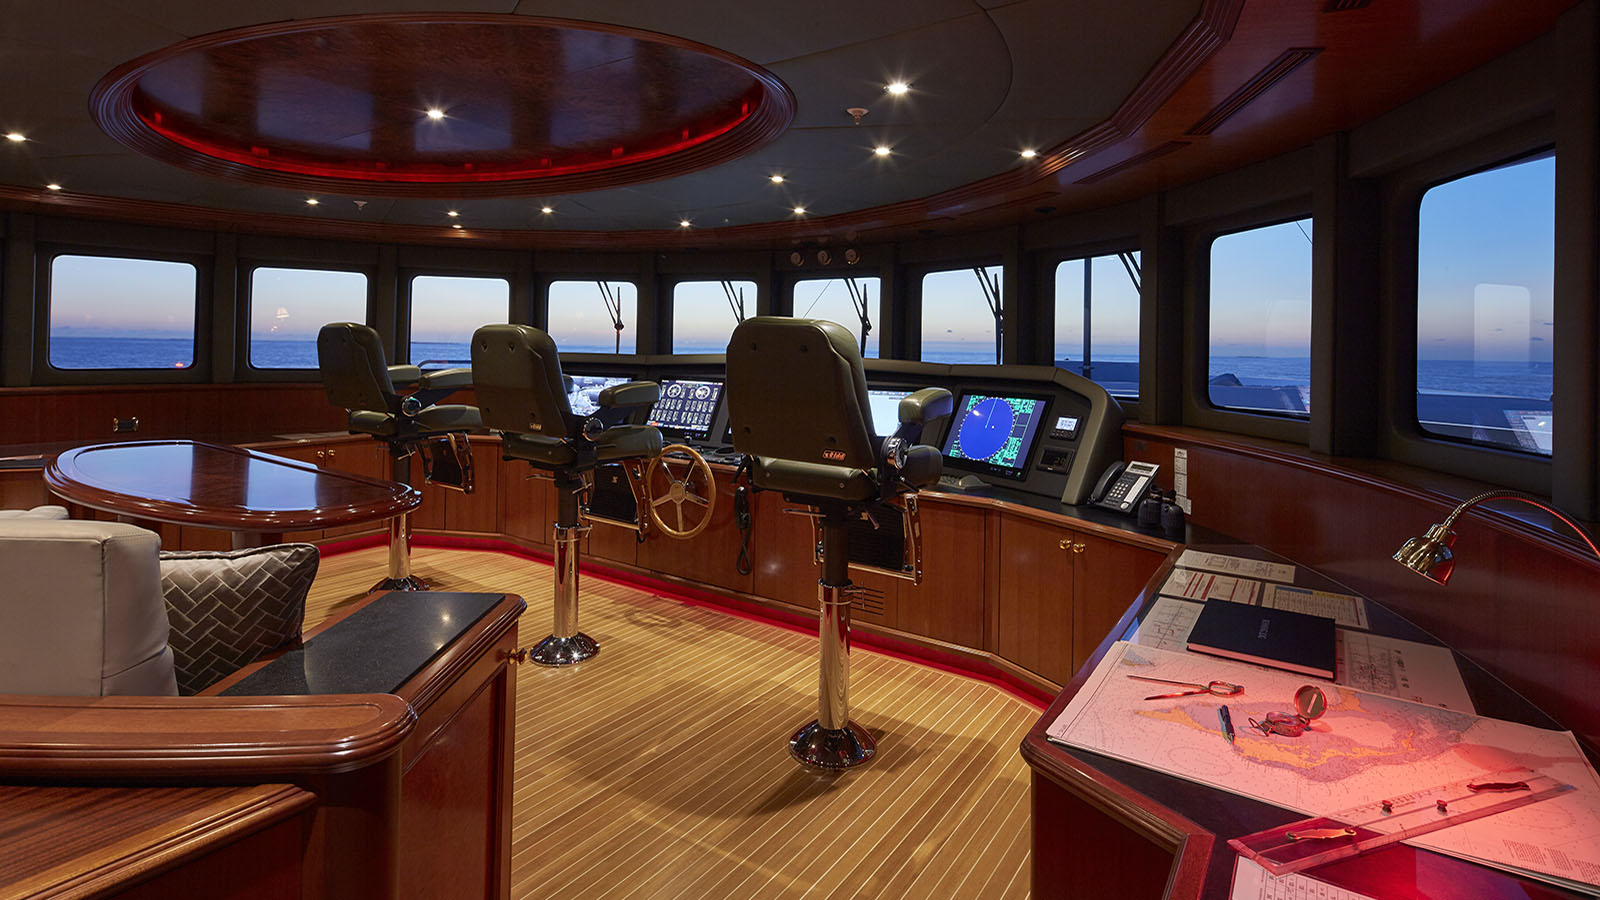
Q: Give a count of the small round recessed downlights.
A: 13